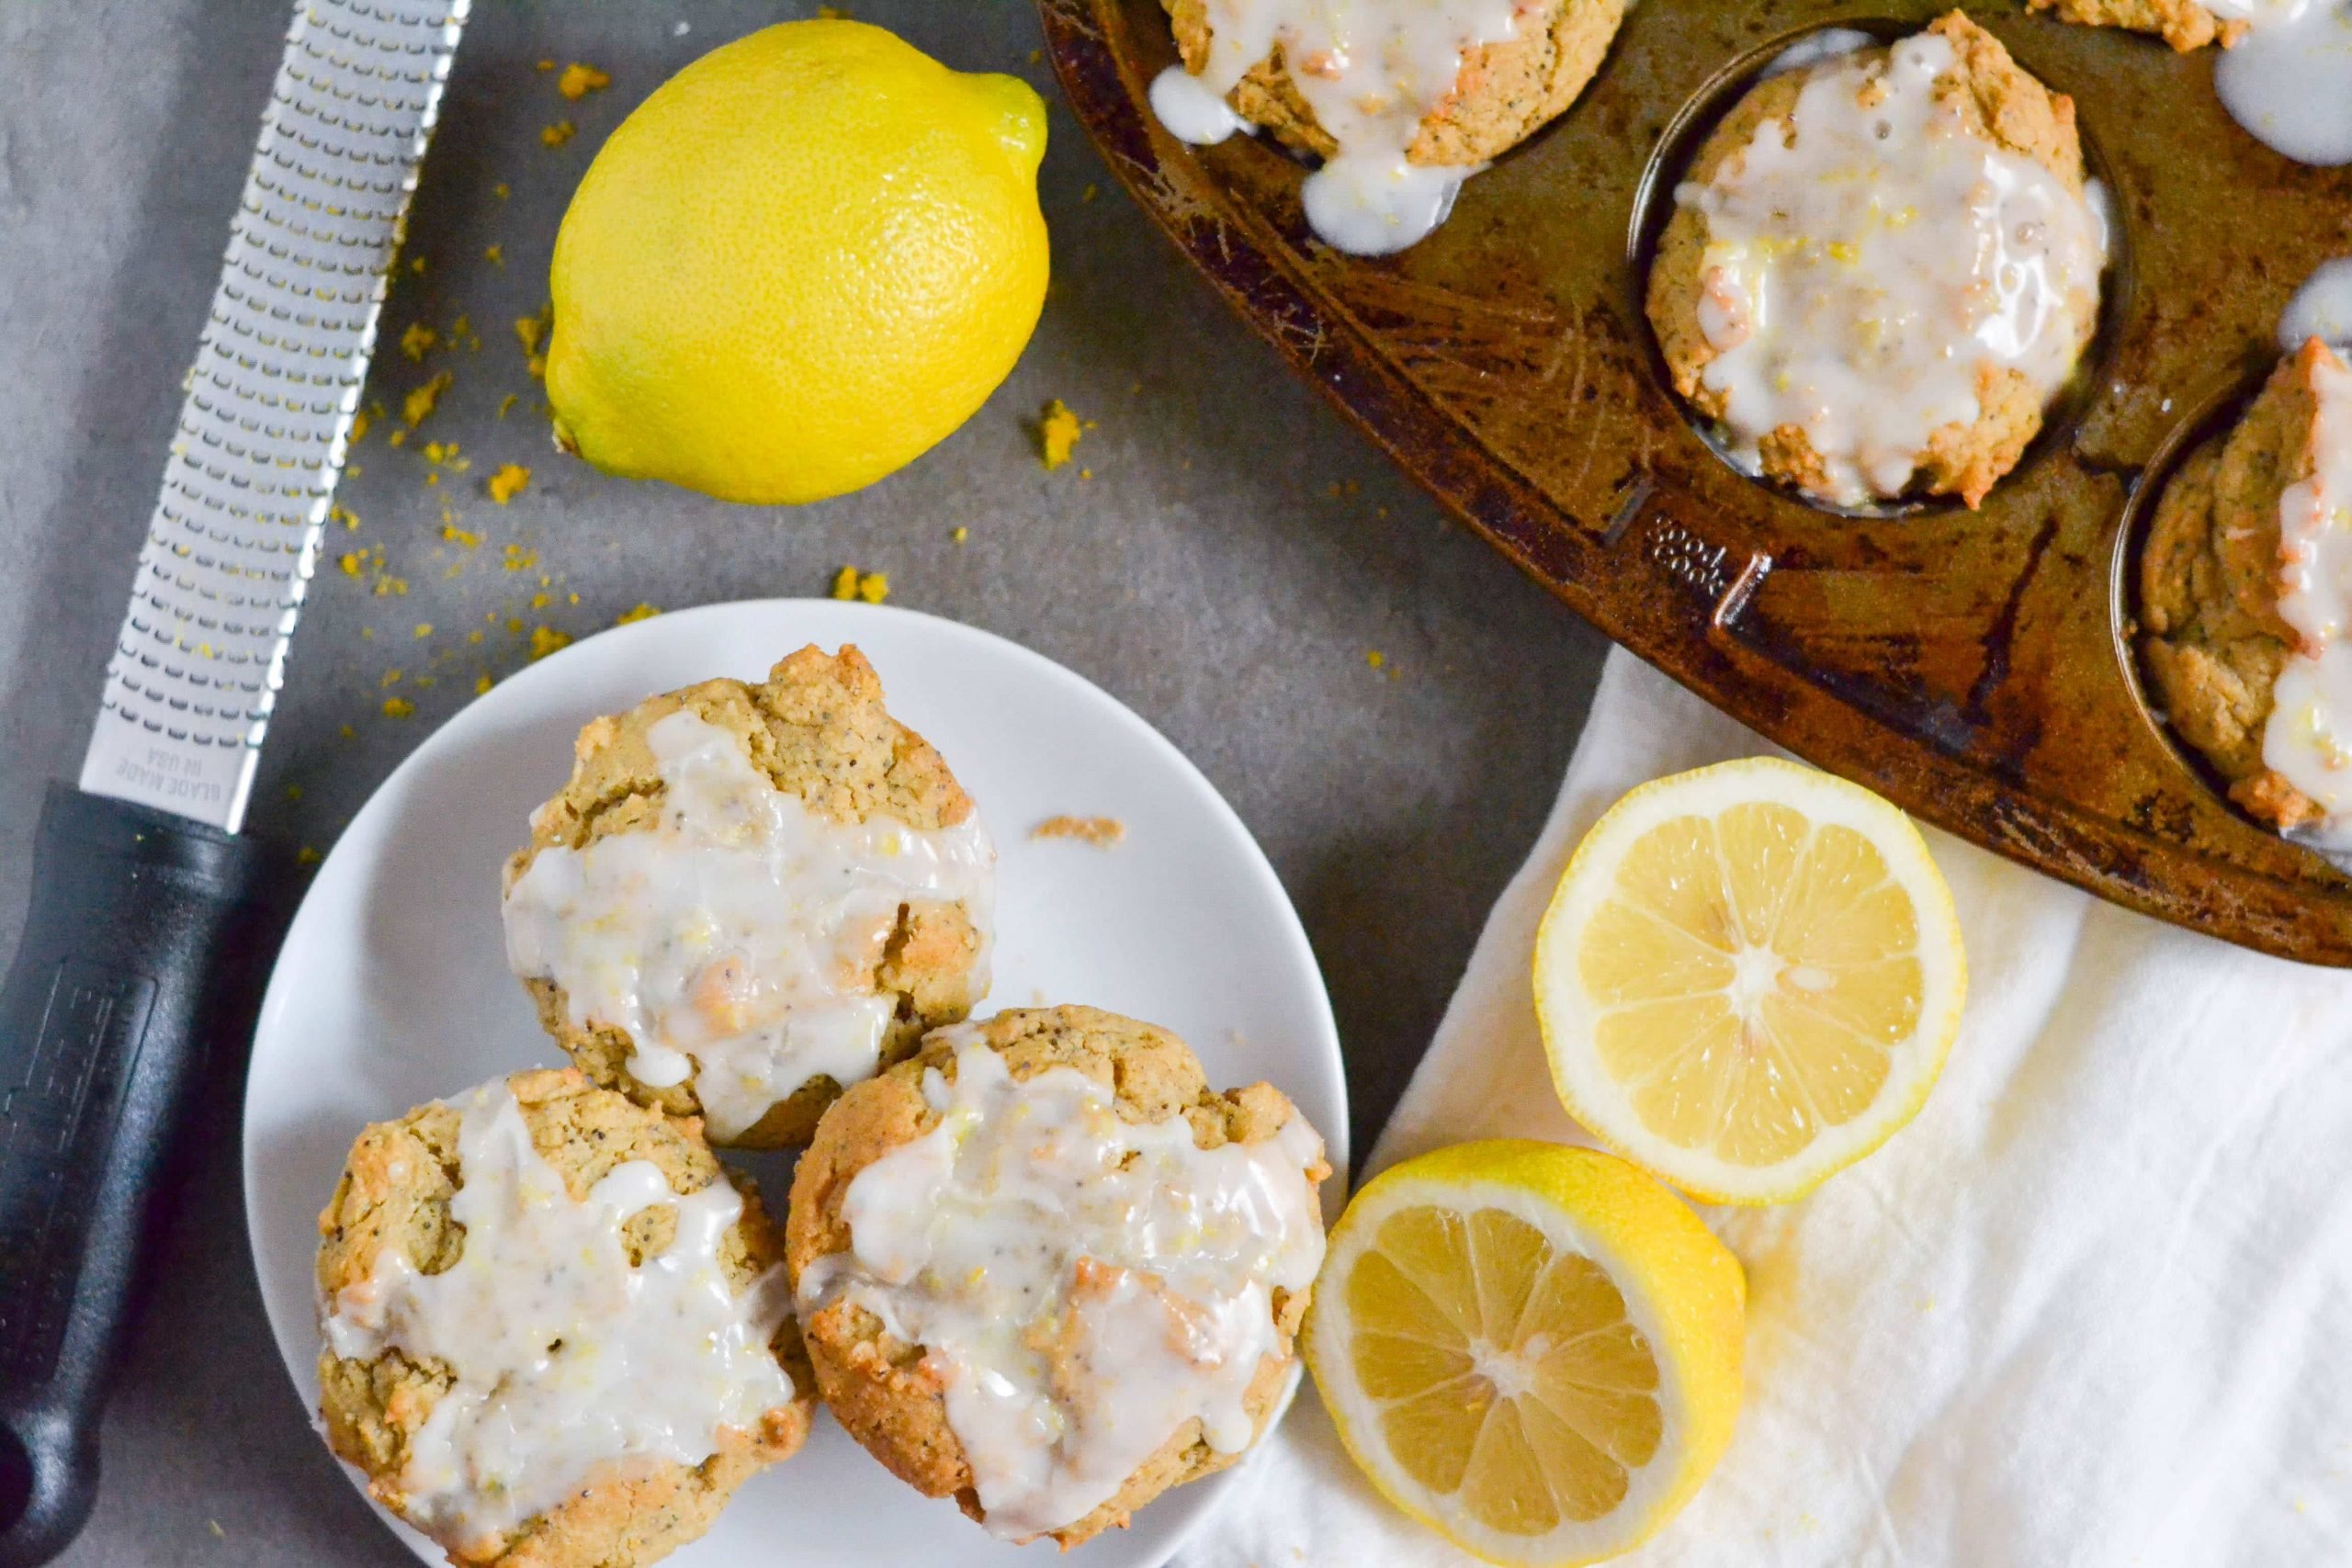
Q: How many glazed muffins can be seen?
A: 7